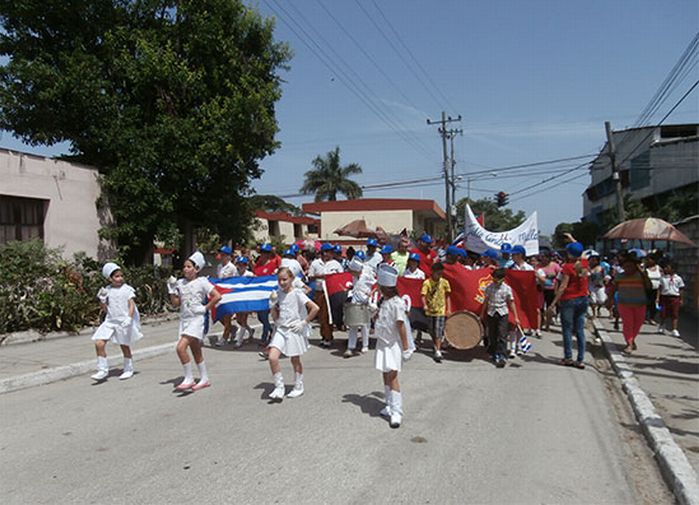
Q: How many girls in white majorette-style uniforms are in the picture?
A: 4